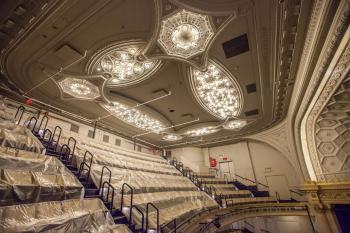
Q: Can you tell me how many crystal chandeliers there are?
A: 8